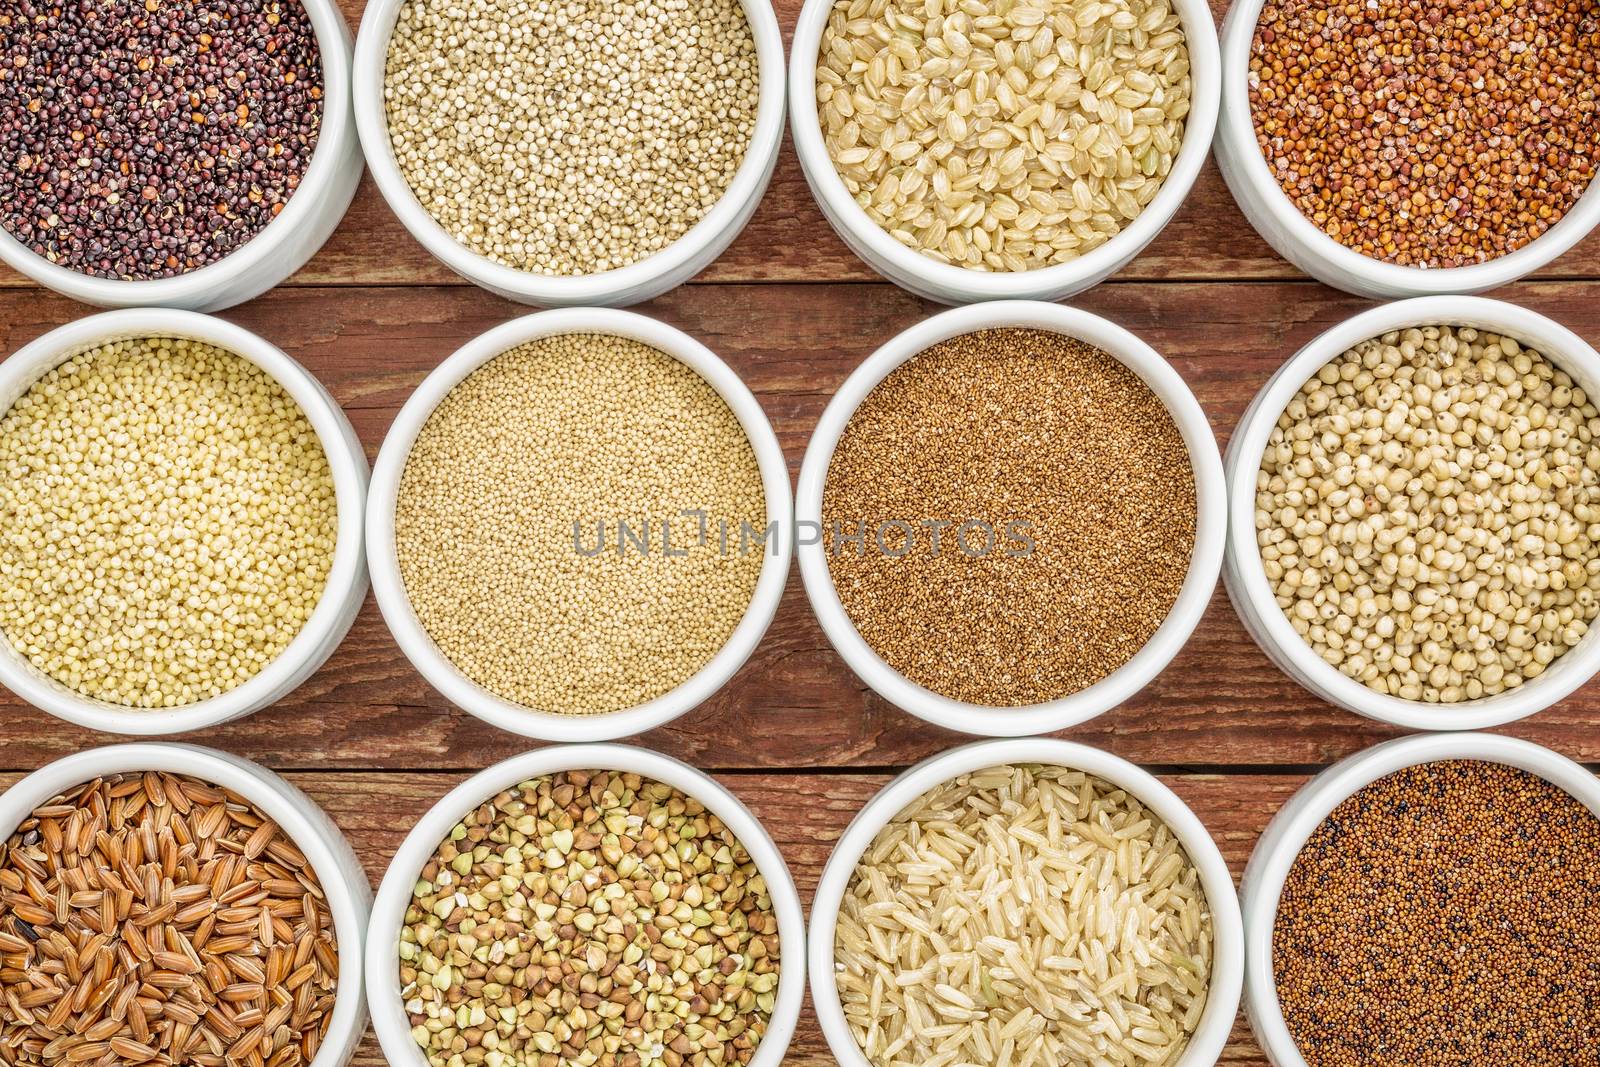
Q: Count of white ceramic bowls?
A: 12